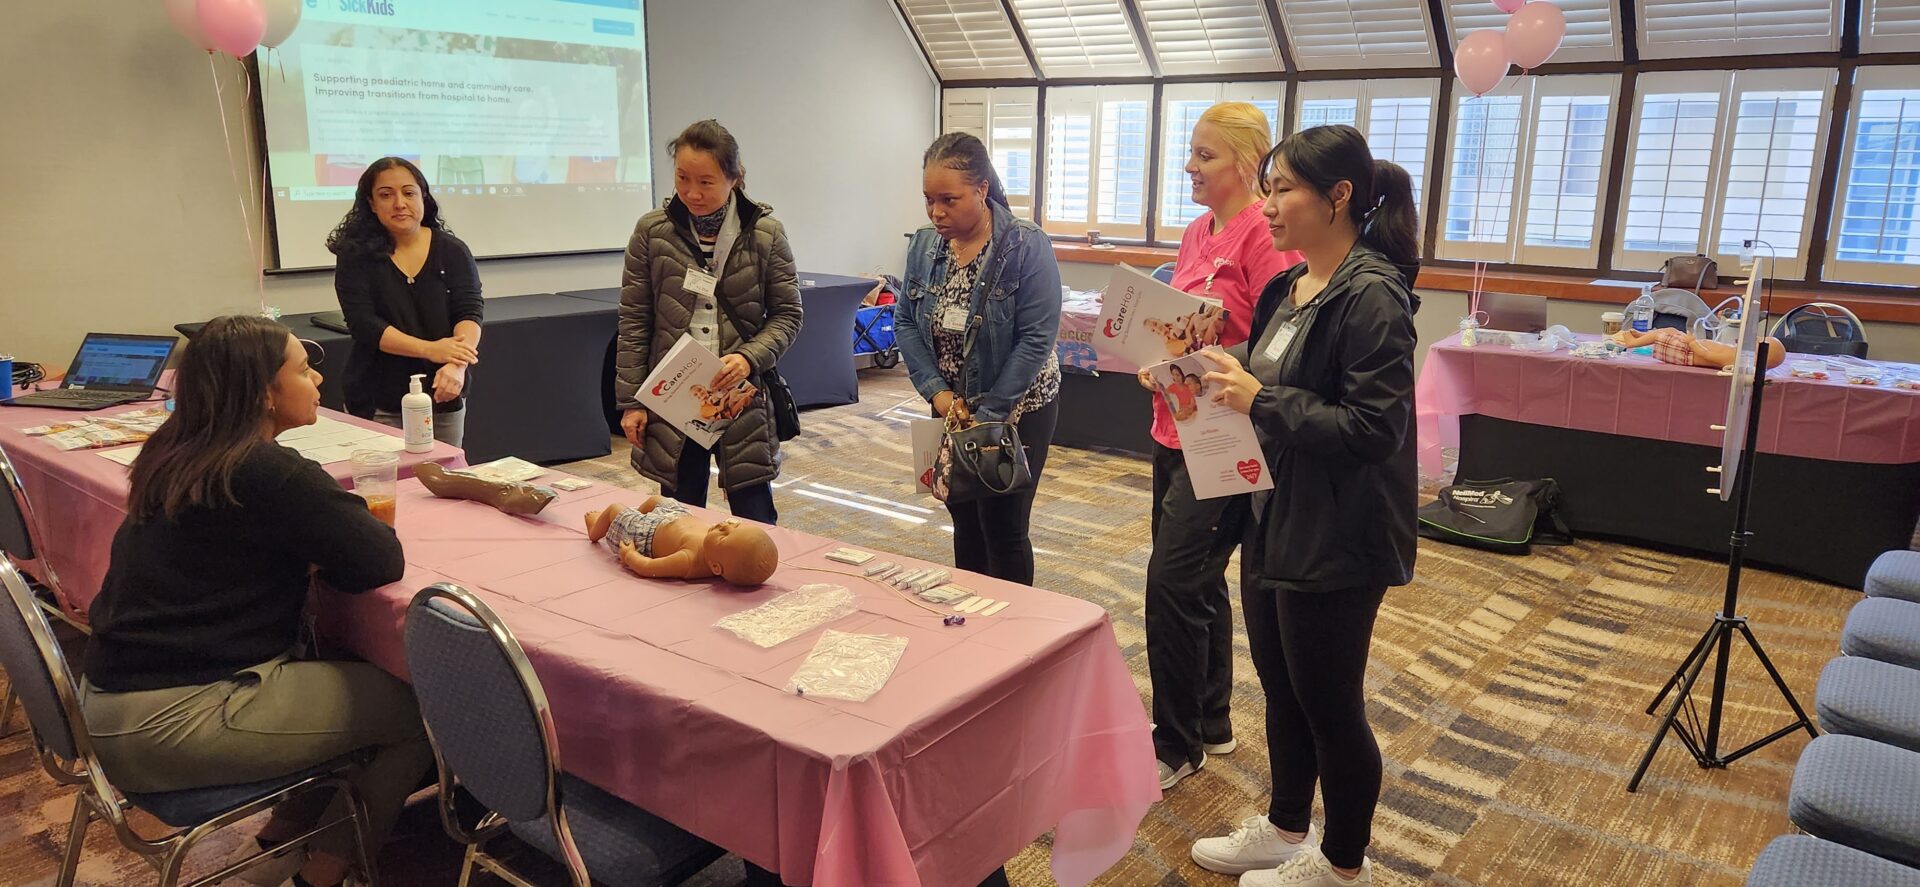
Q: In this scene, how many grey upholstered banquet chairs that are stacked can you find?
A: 5